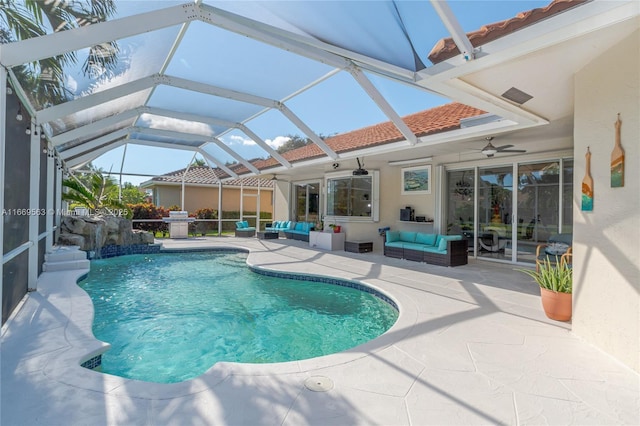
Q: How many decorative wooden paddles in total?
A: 2